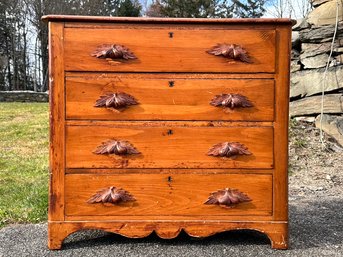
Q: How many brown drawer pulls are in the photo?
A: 8